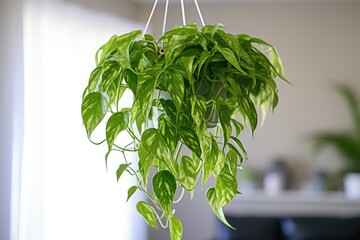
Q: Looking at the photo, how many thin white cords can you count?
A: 4